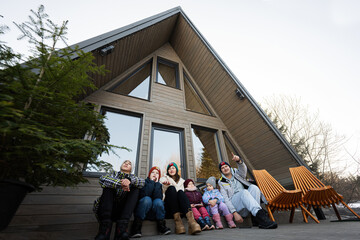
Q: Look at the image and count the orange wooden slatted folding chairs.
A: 2